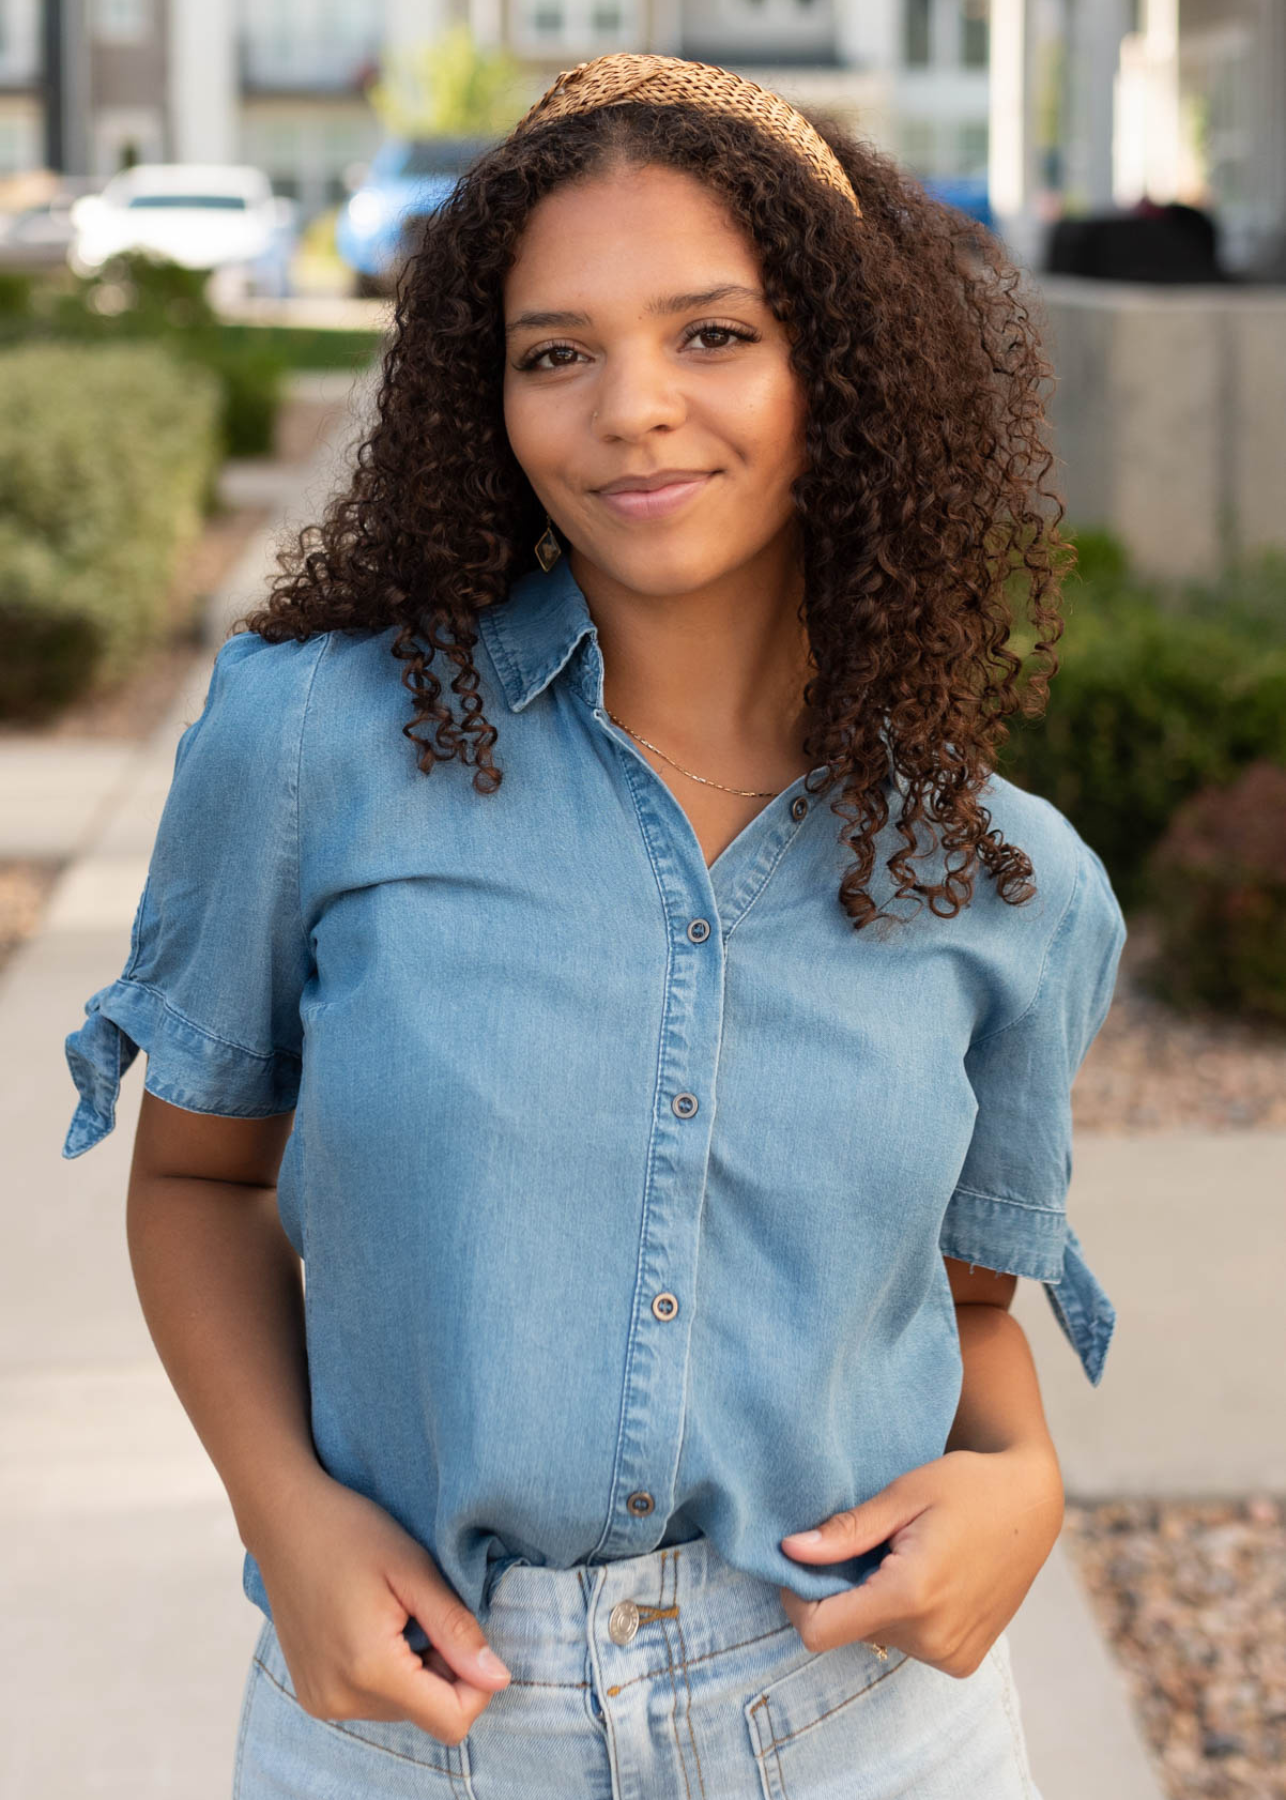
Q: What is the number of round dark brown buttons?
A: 5